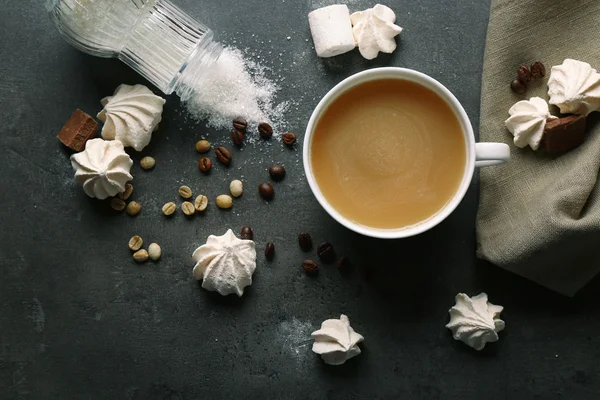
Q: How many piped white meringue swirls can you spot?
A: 8